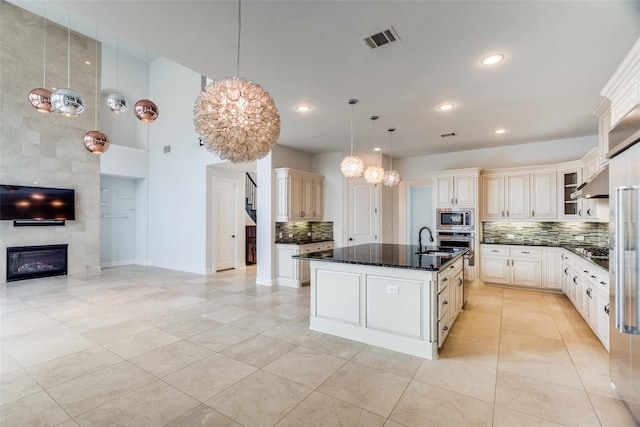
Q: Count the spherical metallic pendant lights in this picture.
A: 5